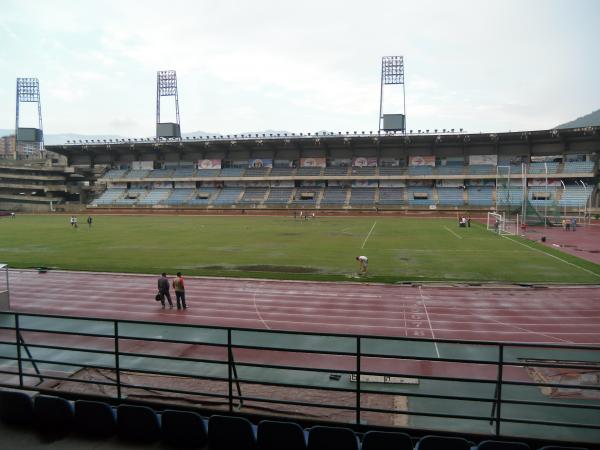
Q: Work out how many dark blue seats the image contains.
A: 12